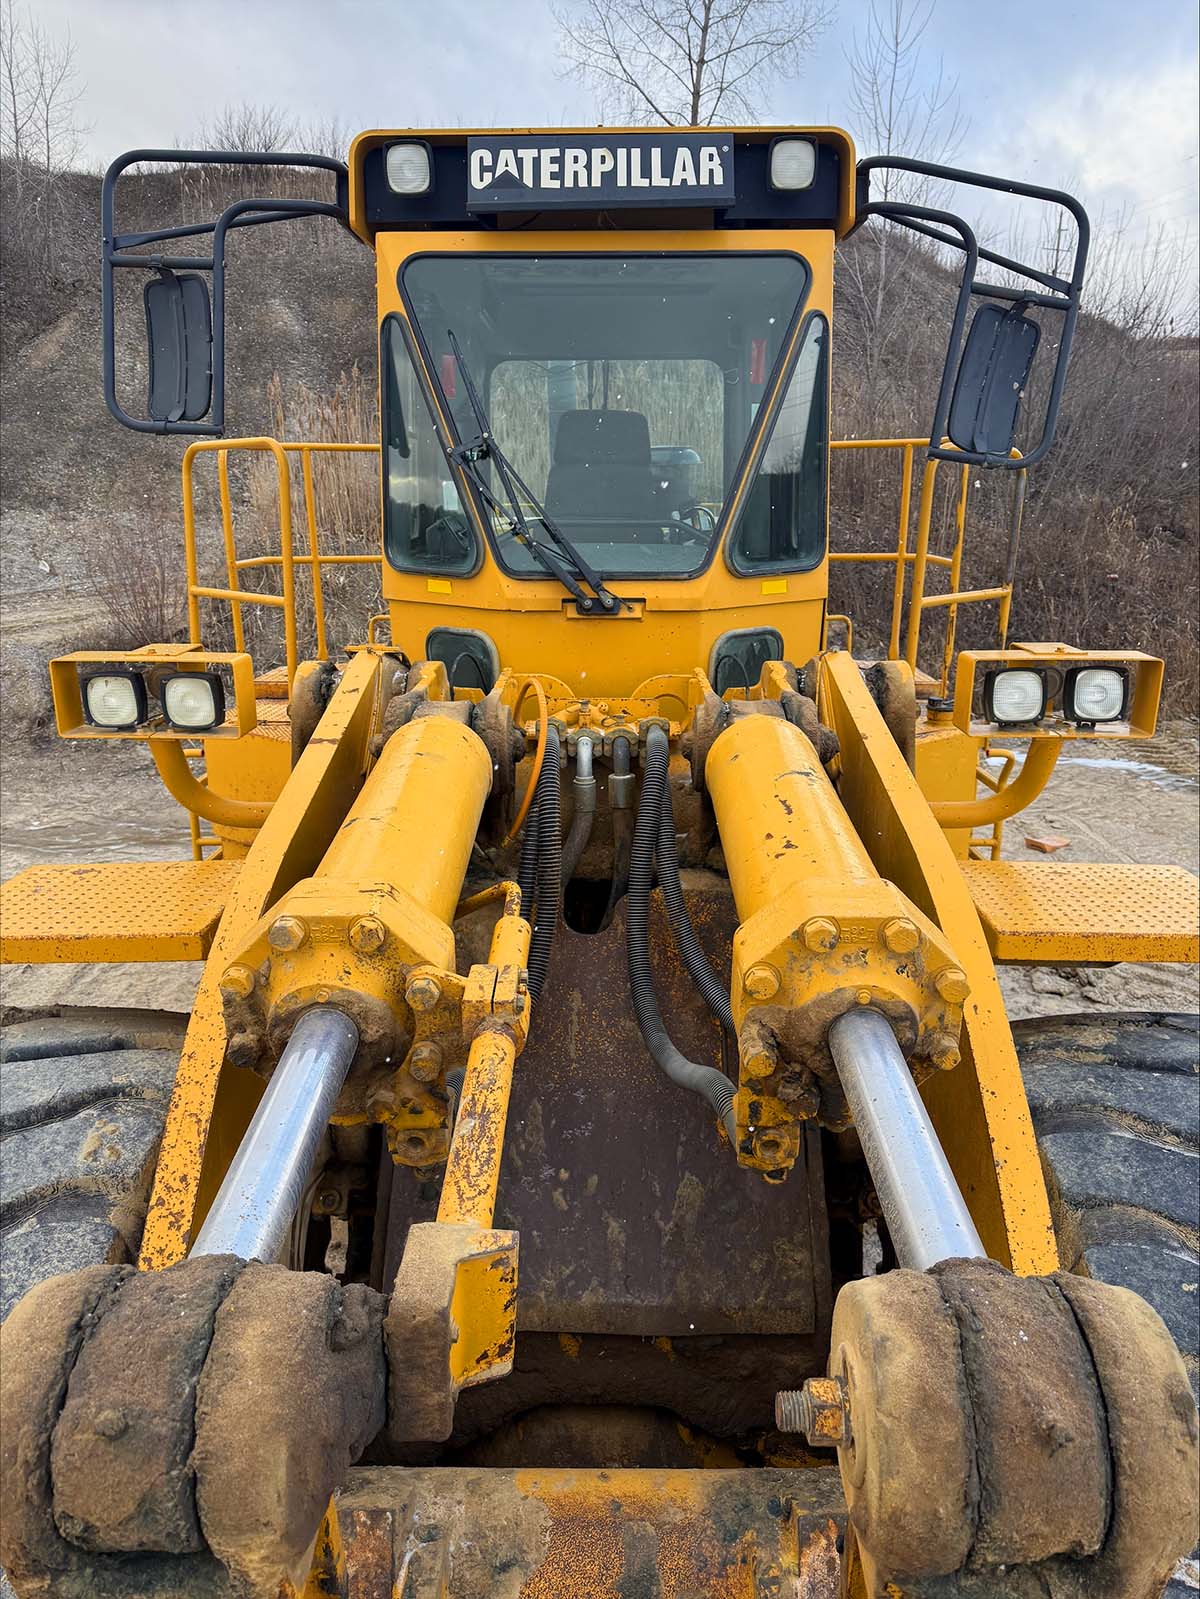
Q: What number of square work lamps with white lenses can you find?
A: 6